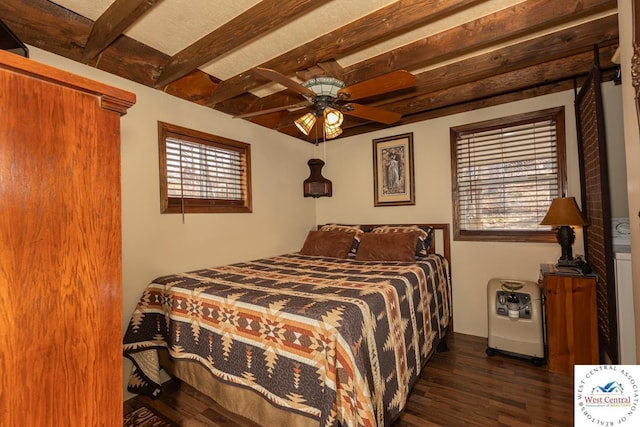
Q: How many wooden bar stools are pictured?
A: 0